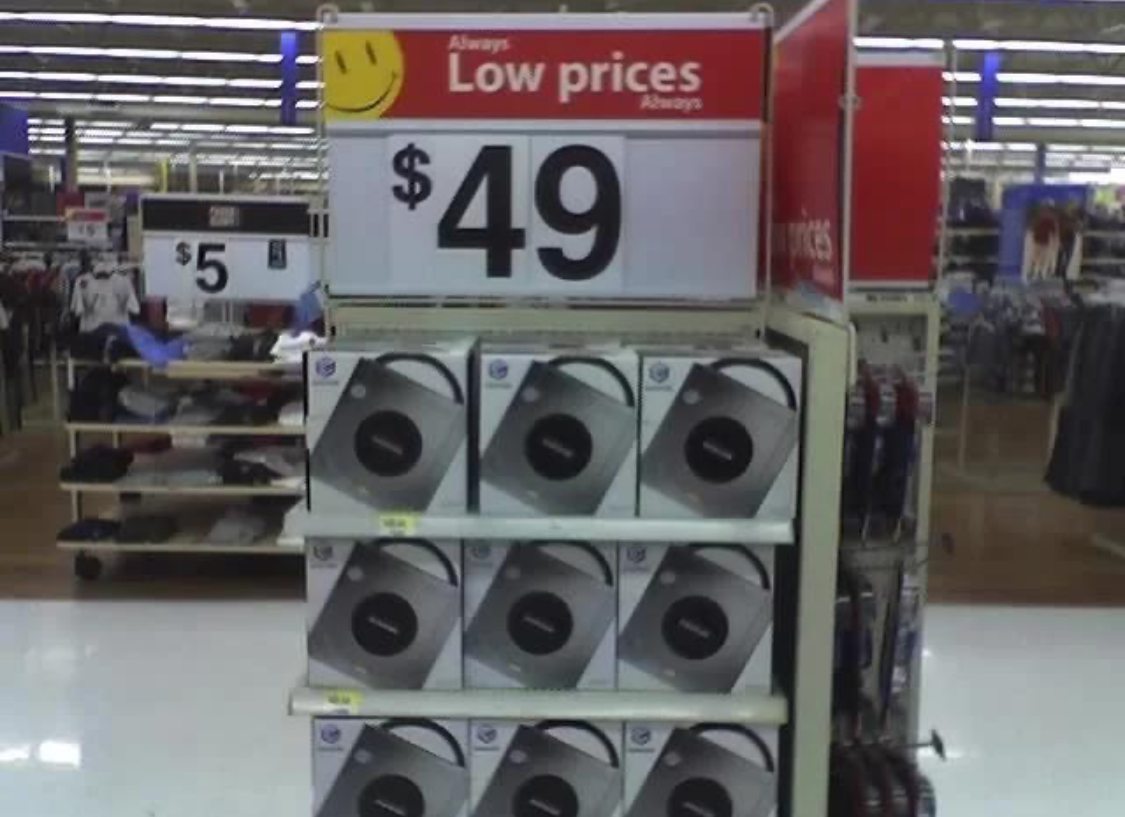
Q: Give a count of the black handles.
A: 9